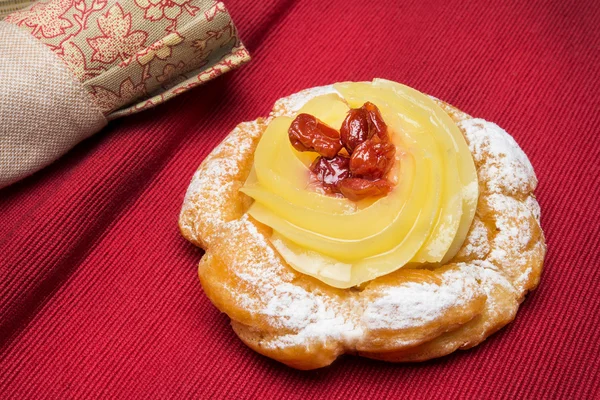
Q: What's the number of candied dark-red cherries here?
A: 5